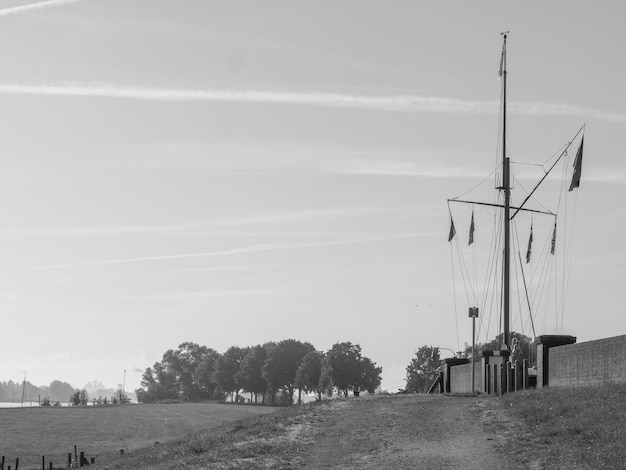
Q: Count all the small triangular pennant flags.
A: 4